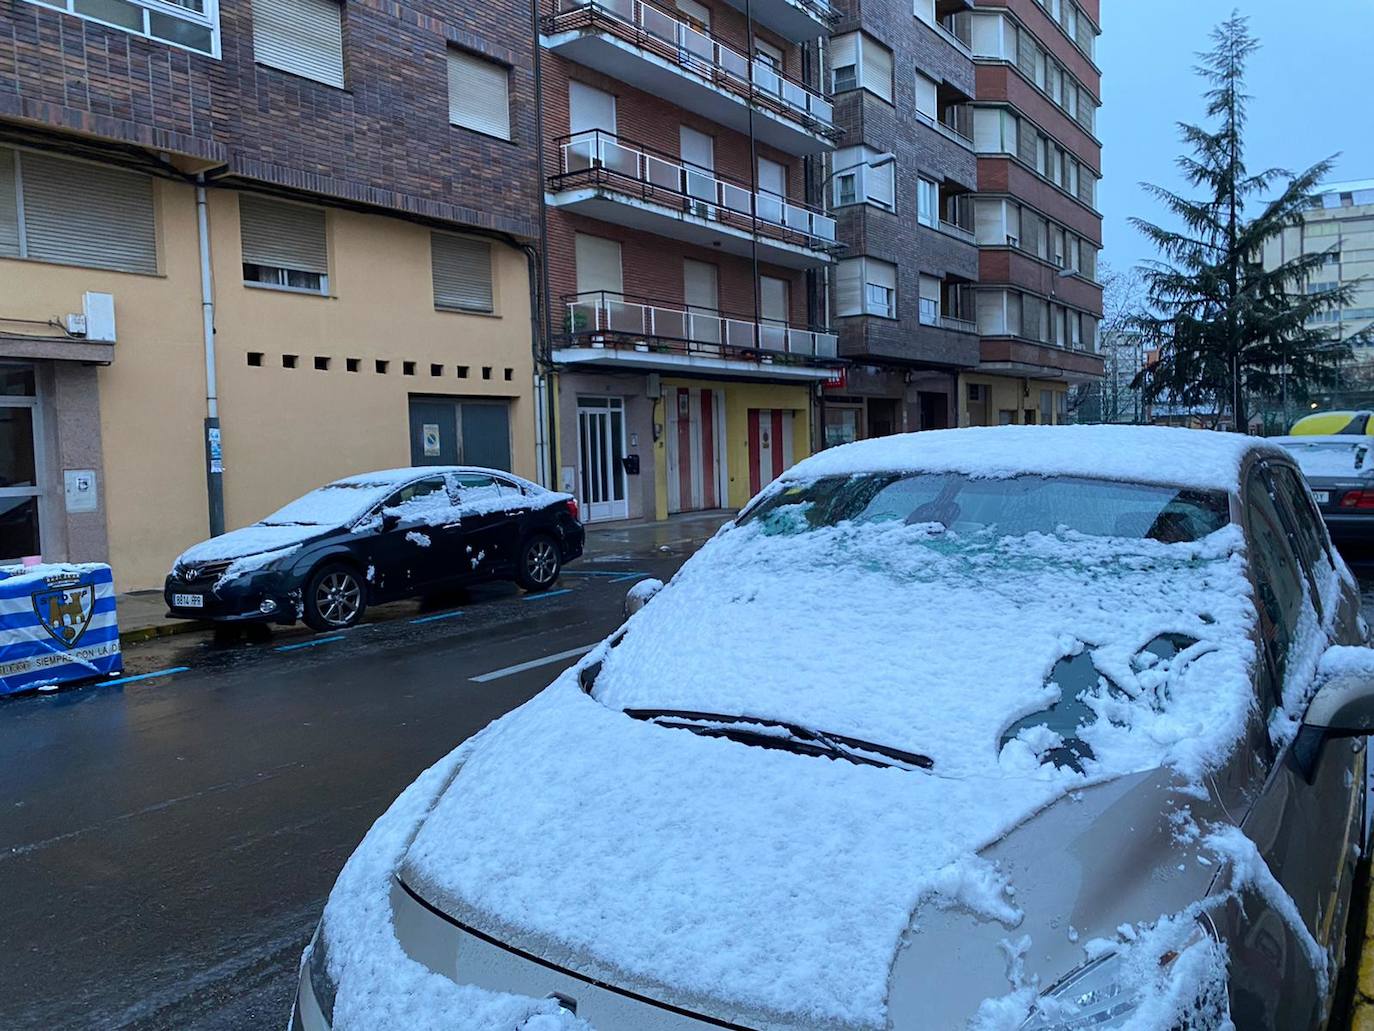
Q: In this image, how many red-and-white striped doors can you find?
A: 2